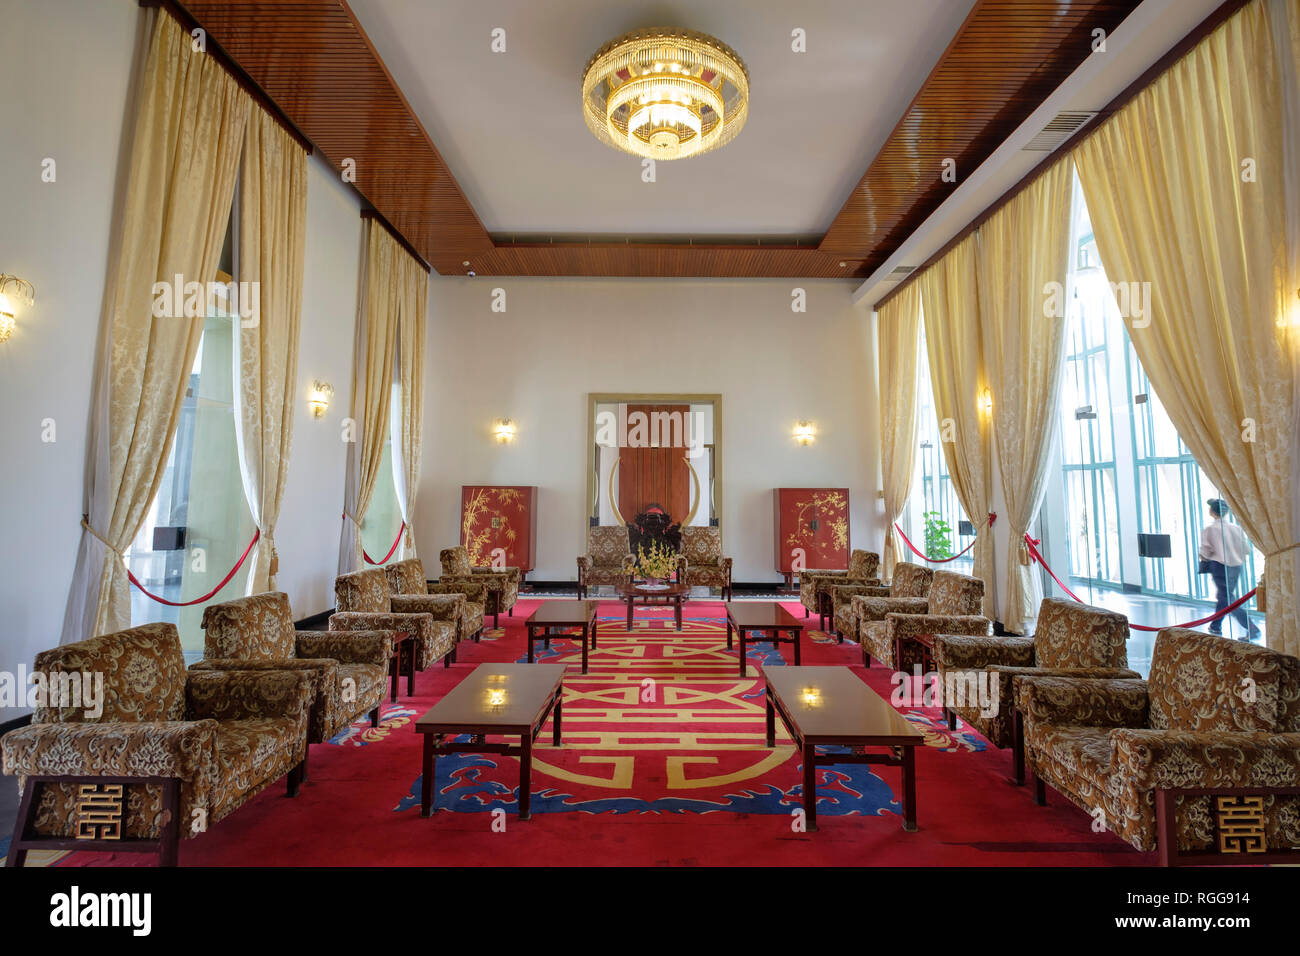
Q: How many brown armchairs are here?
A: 12